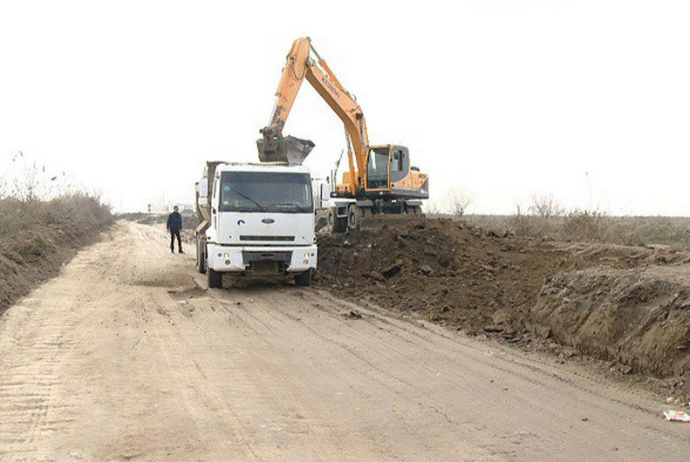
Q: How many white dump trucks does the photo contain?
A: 1